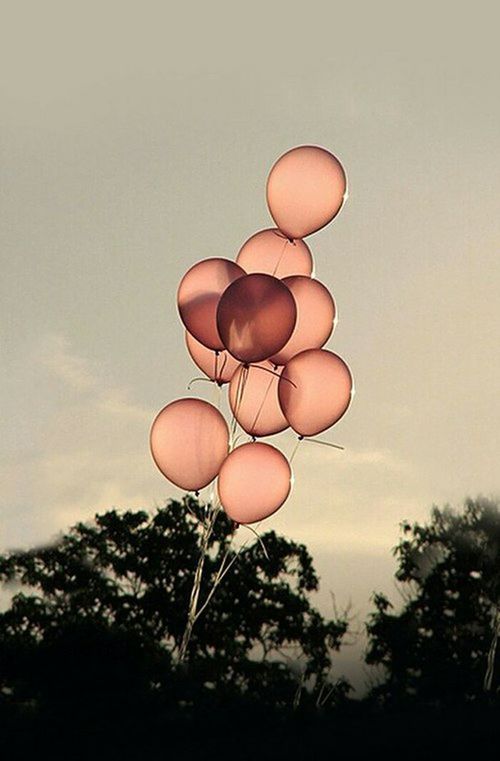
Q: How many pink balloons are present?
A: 10